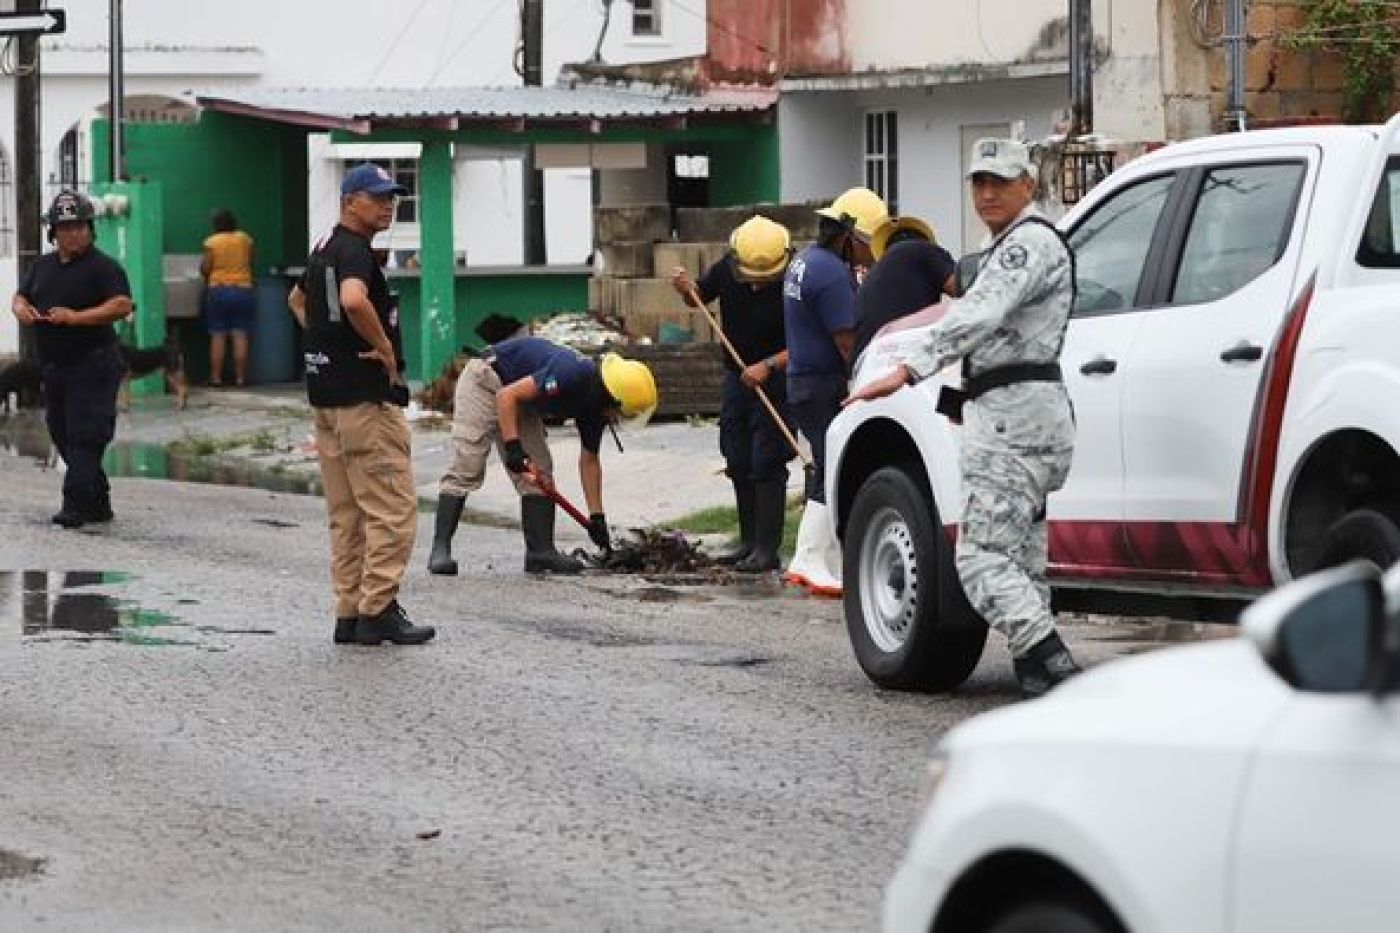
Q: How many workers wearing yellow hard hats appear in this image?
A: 4